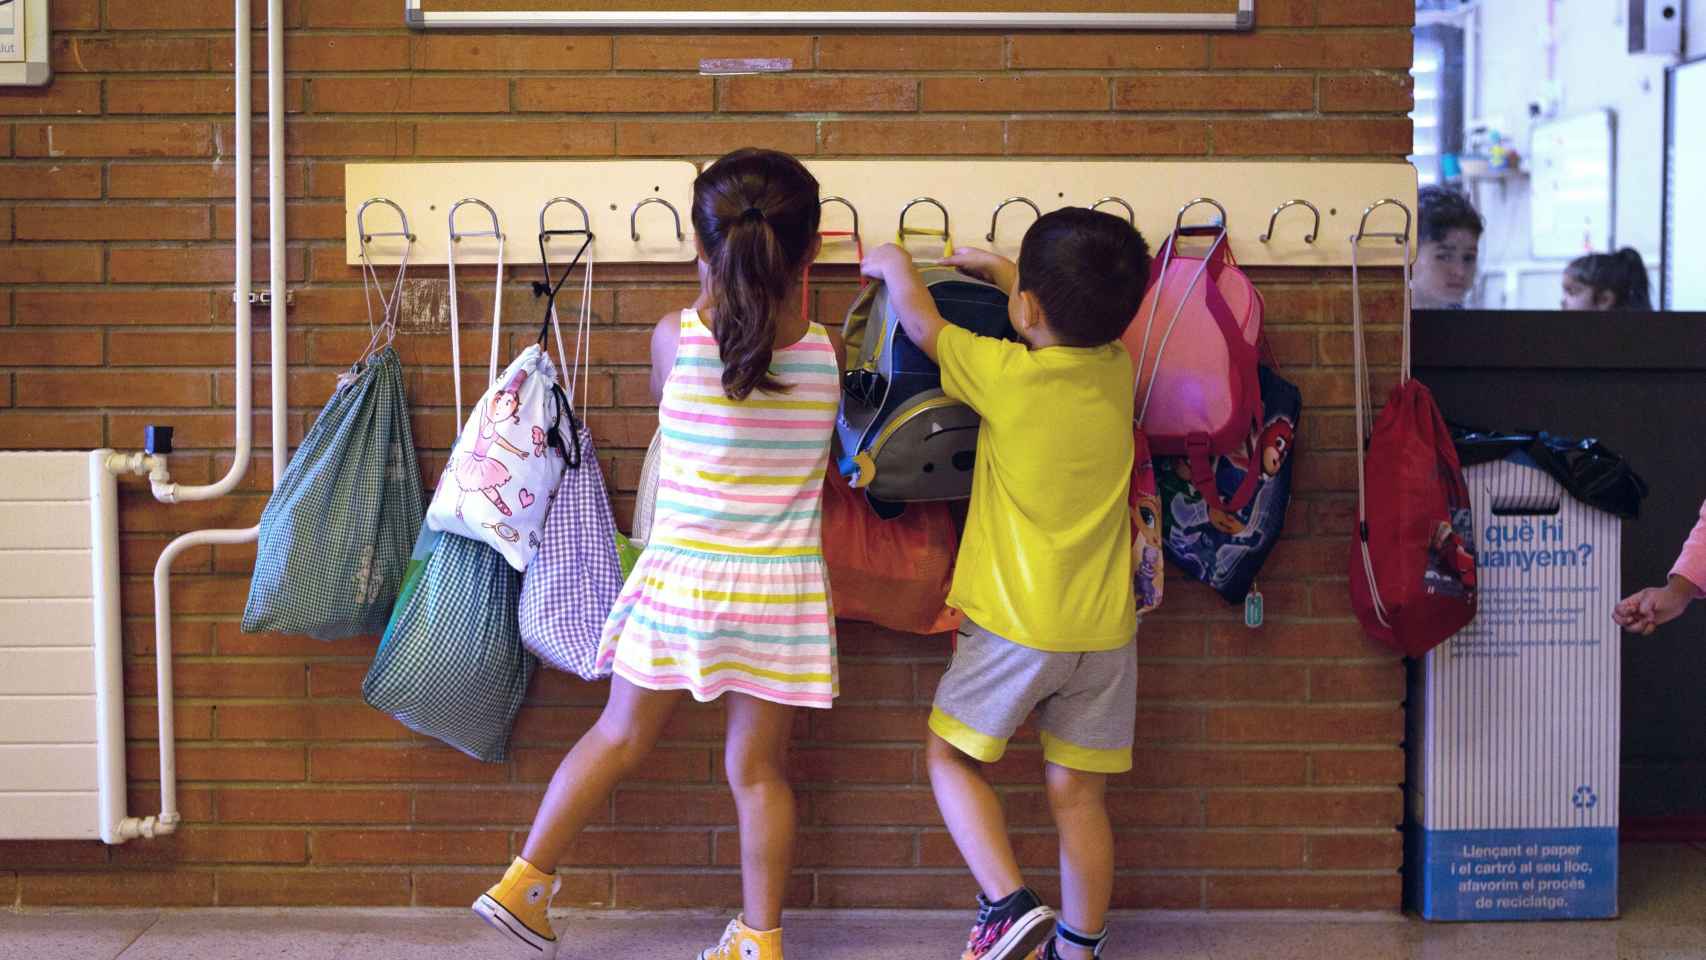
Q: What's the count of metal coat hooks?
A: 11